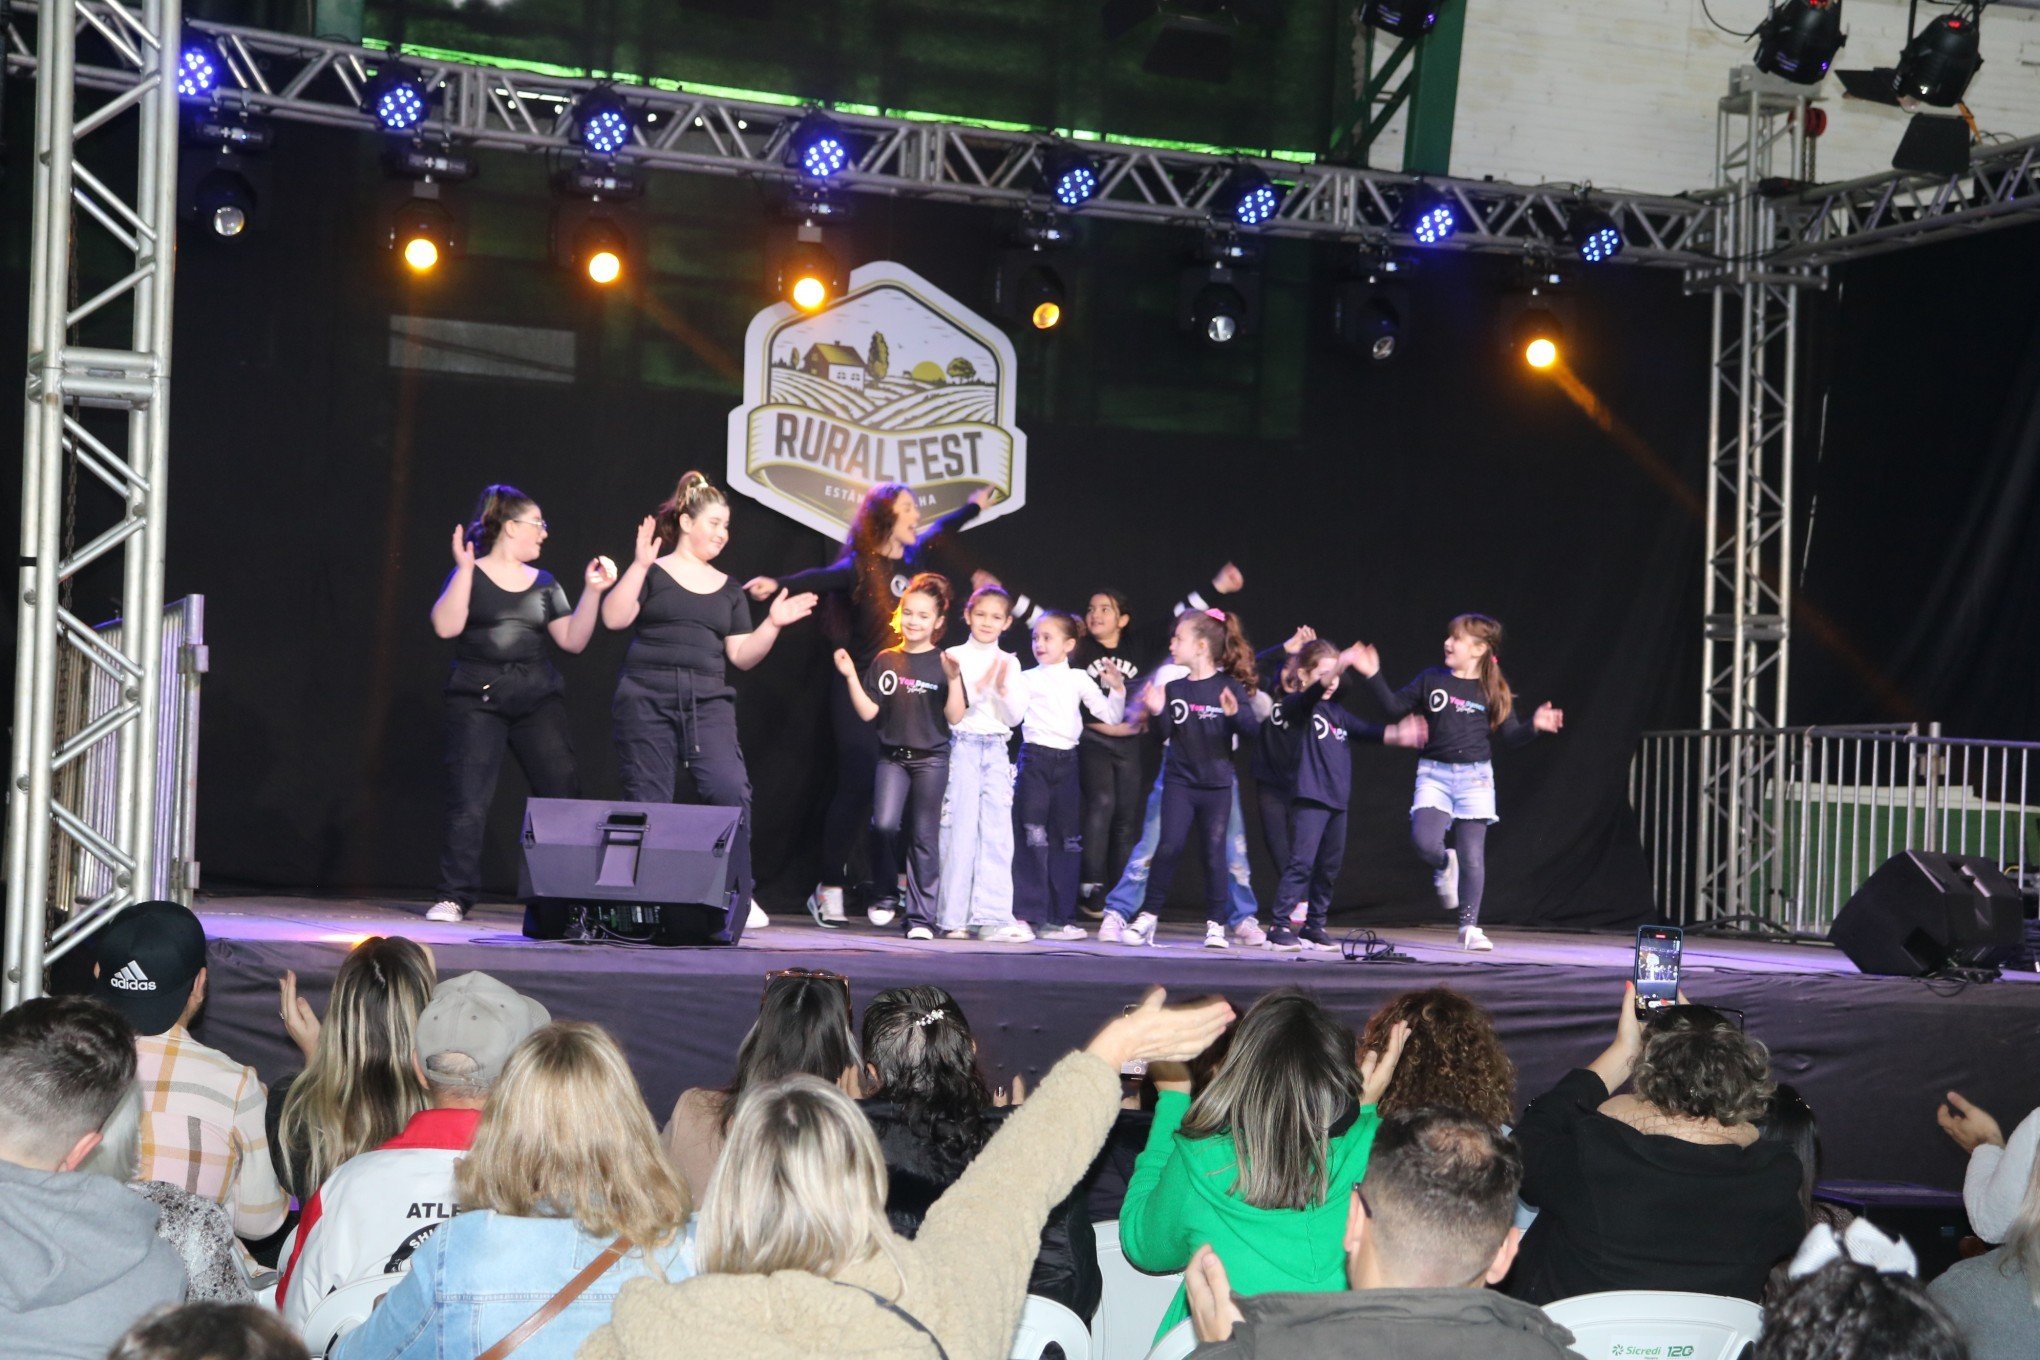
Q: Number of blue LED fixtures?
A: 8